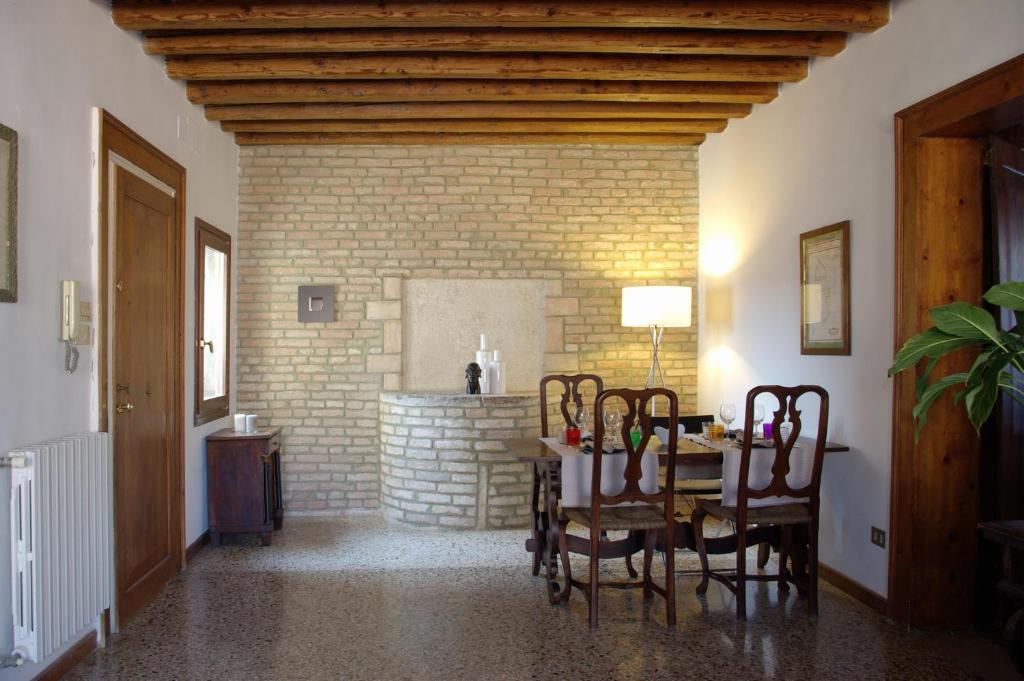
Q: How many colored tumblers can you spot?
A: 4